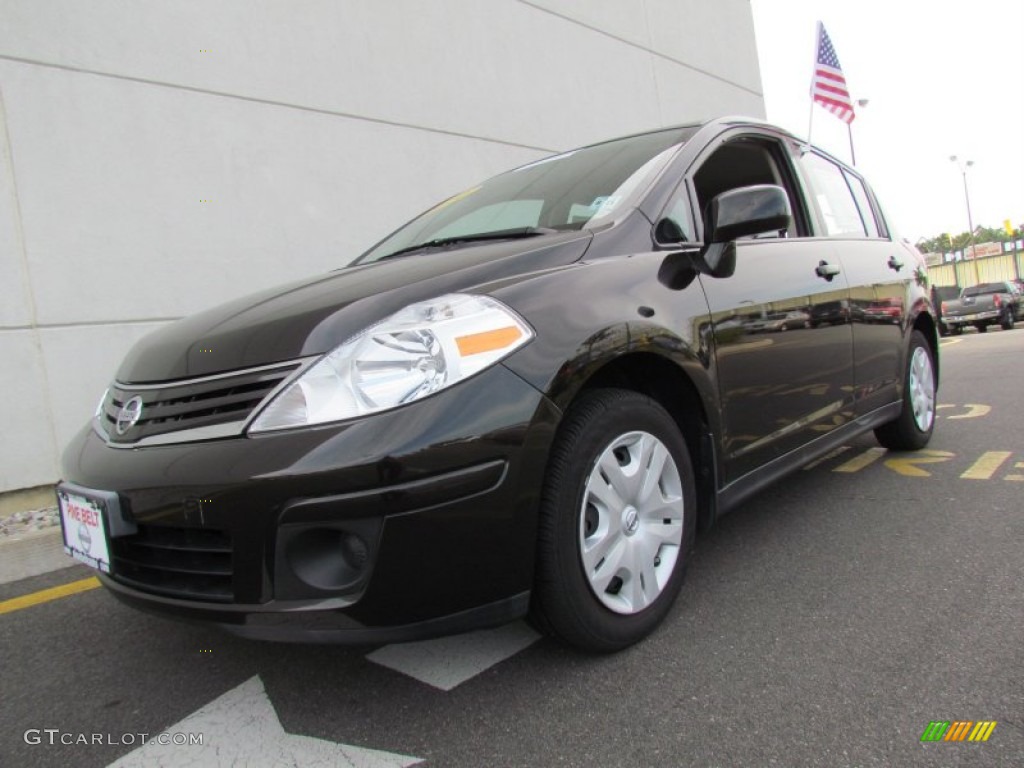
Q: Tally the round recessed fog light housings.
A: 1